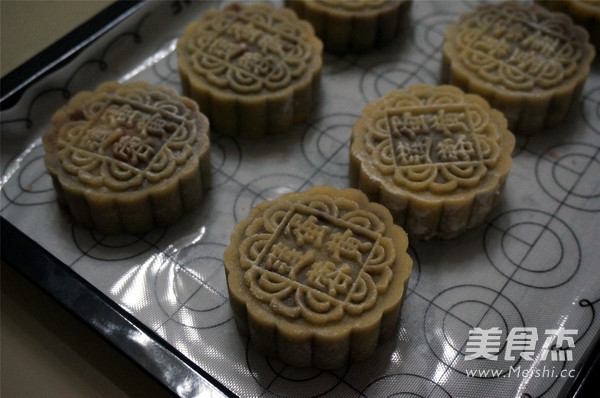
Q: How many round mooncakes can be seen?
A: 7